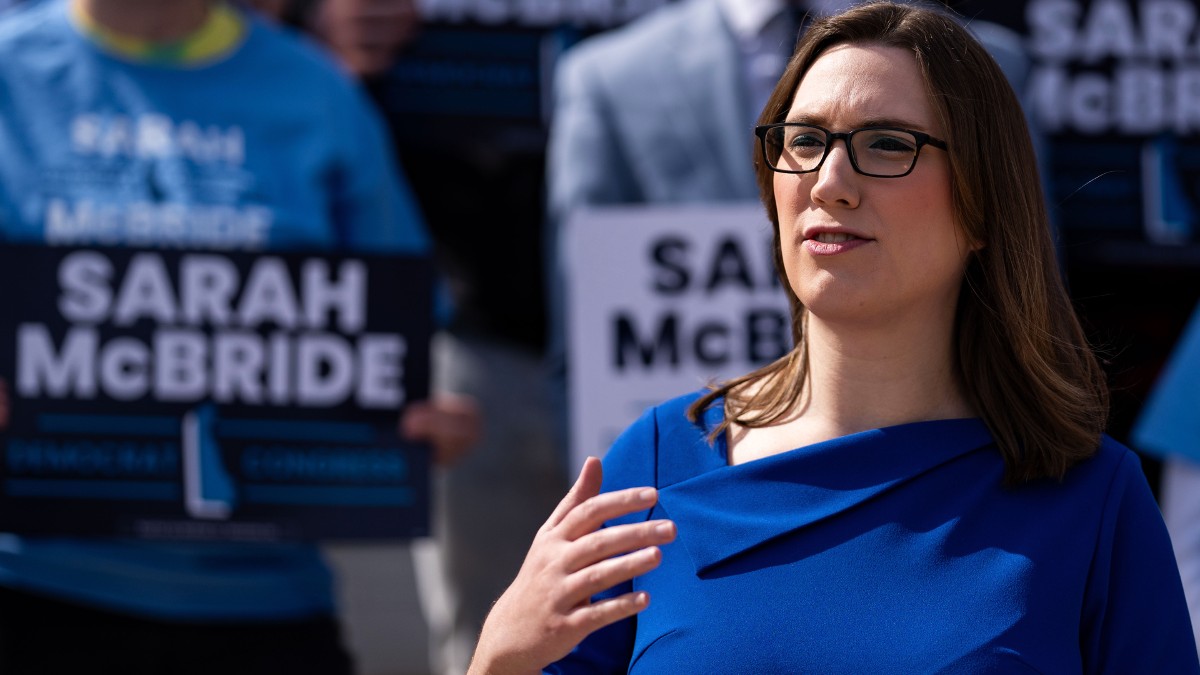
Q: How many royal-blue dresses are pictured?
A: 1